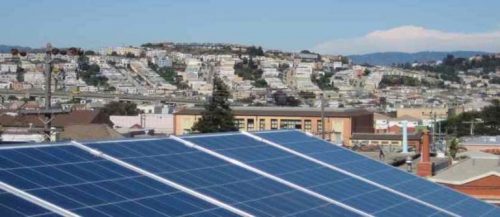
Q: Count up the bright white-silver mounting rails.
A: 4